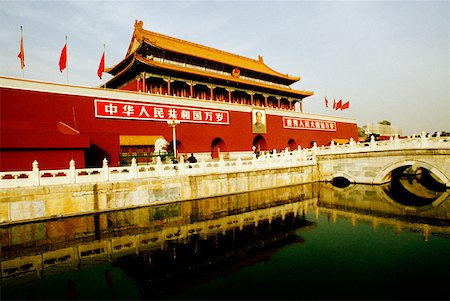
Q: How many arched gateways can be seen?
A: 5